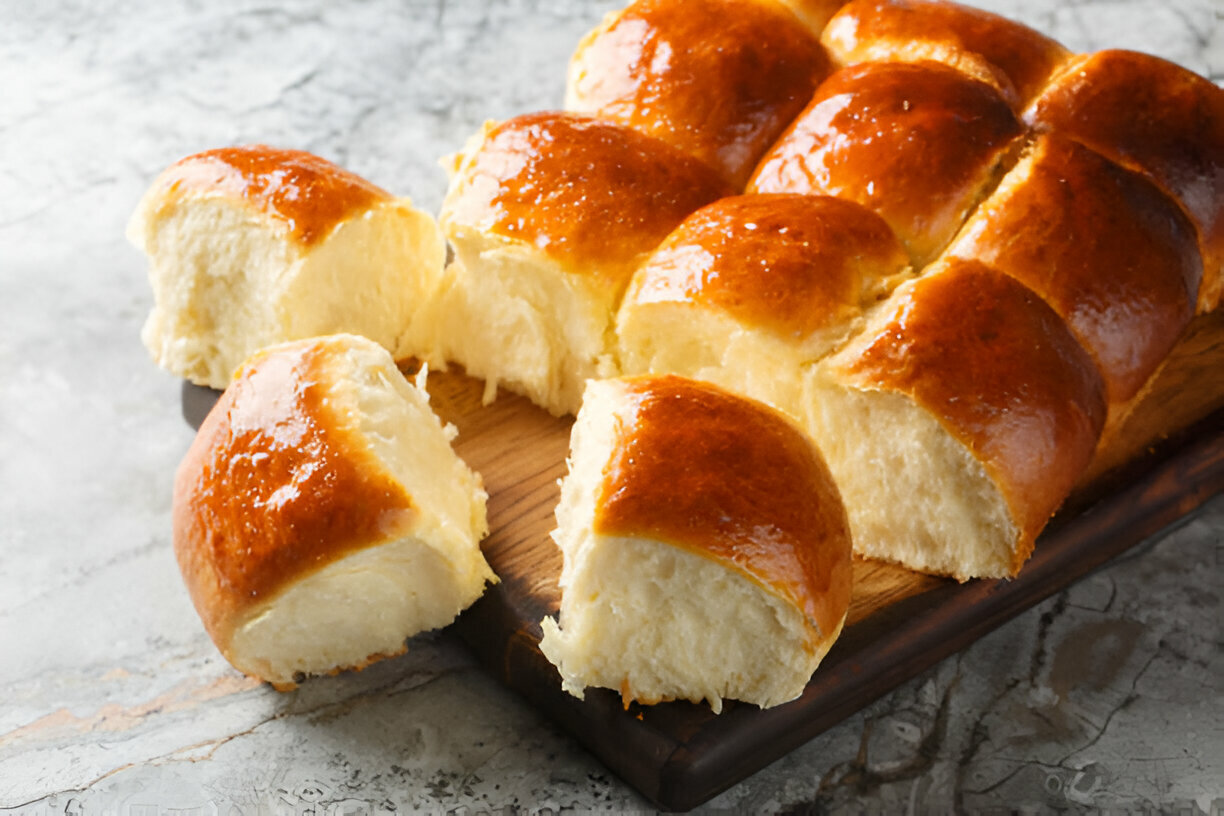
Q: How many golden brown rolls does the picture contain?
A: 12